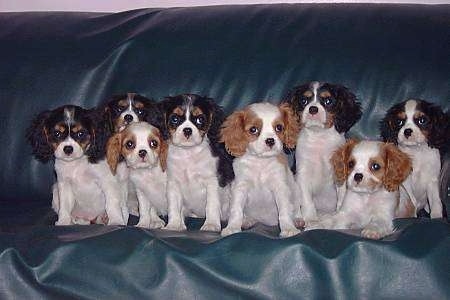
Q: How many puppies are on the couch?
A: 8